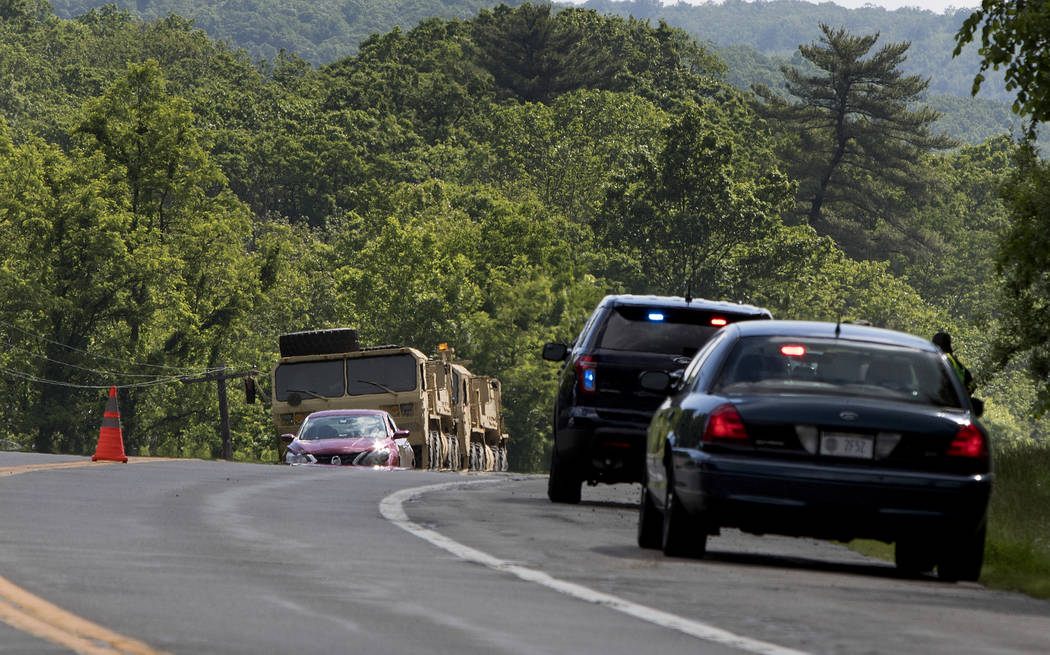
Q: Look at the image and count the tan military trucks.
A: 2